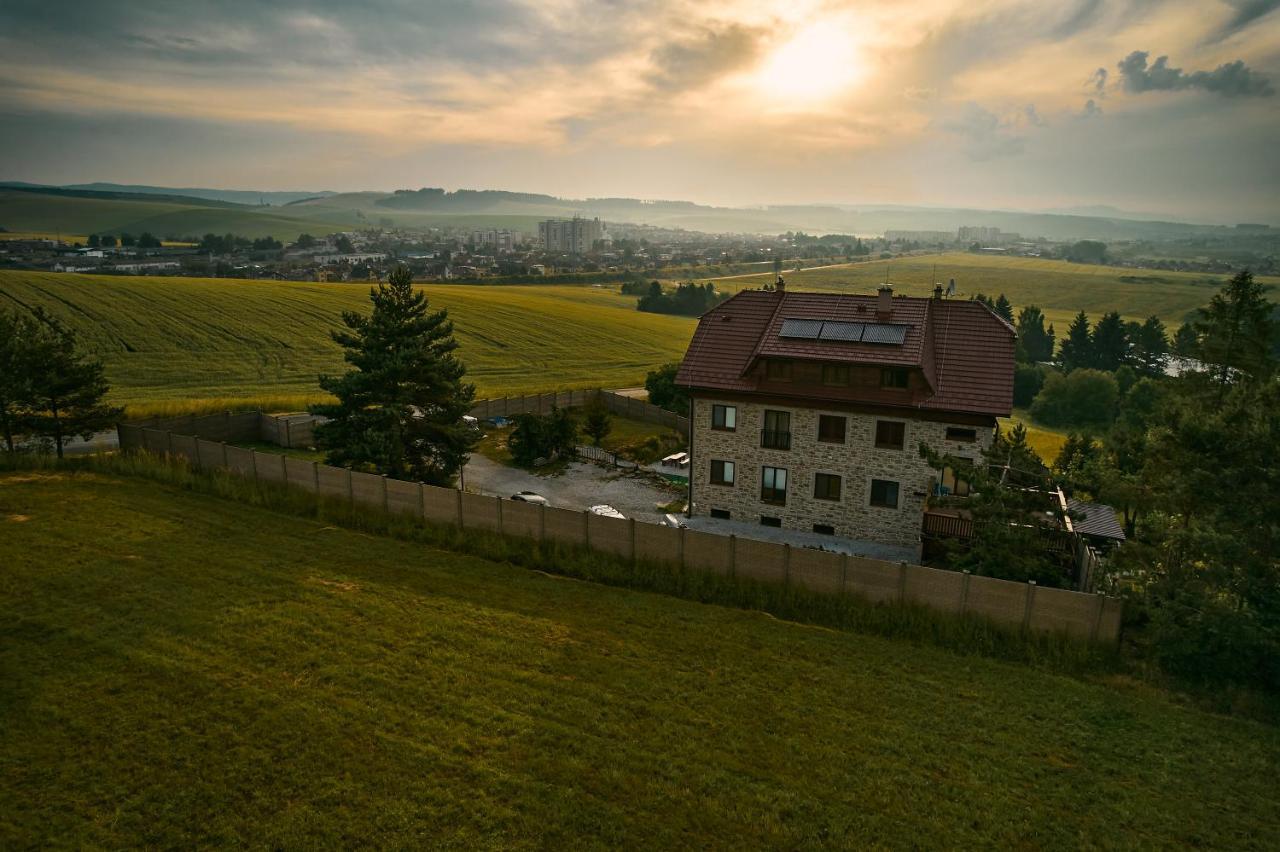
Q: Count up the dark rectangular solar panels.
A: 3